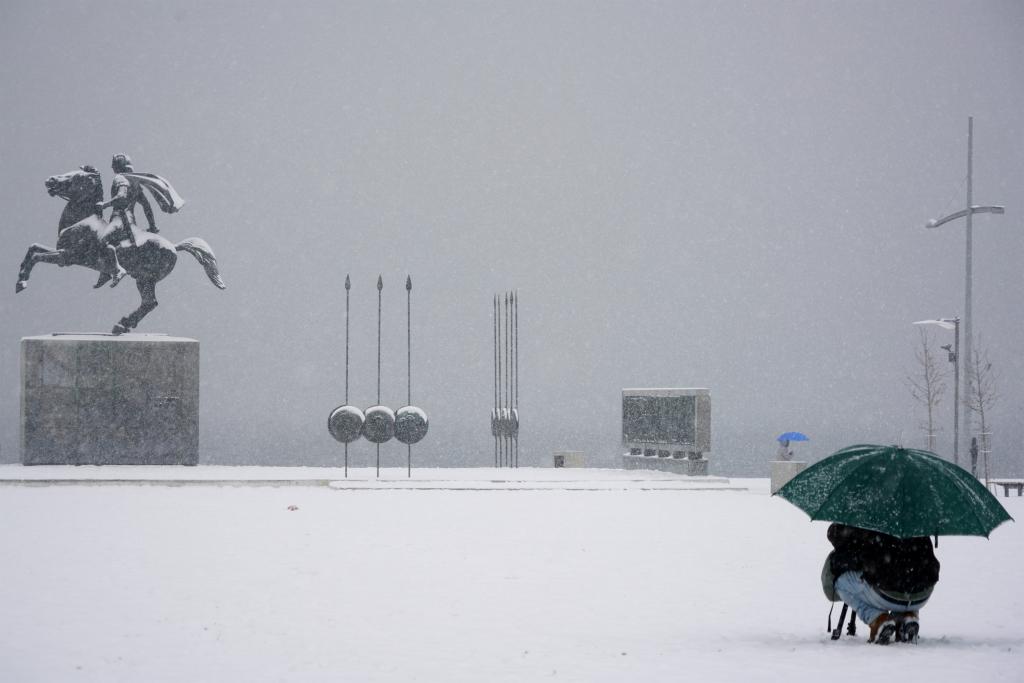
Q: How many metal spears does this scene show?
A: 8